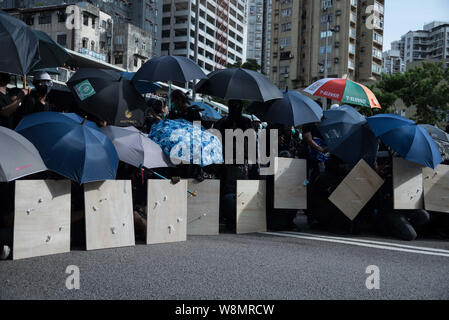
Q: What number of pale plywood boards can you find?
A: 9